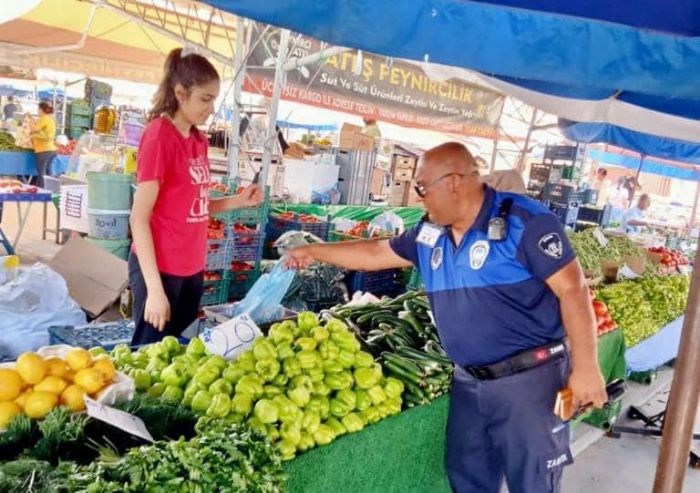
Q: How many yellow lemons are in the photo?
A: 11